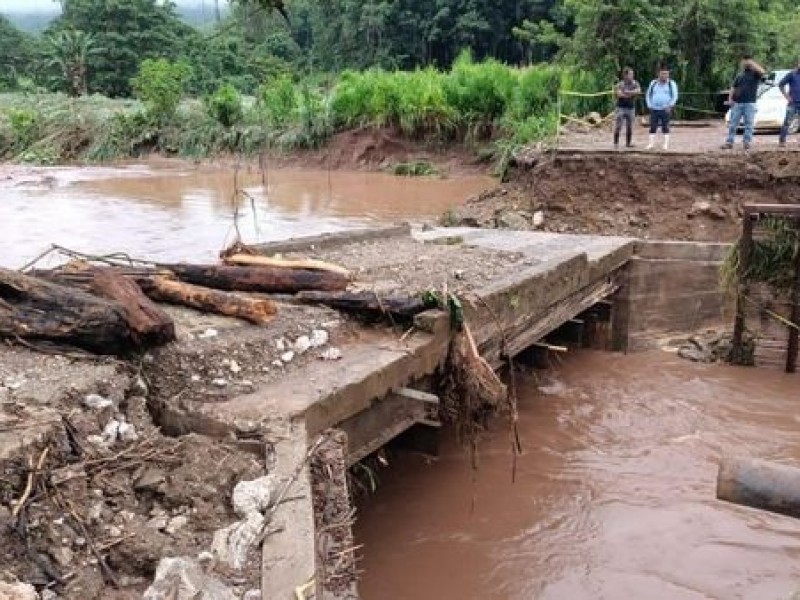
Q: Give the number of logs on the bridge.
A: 6